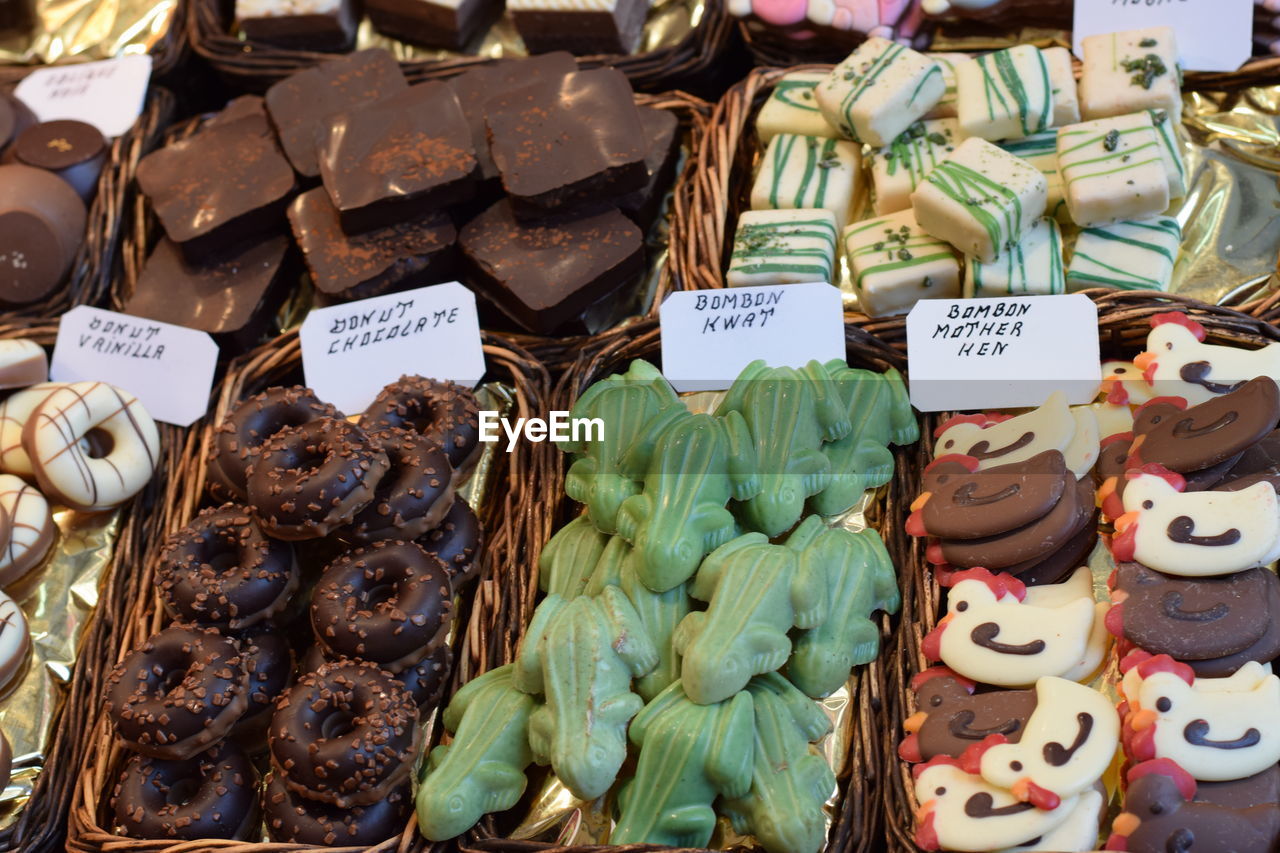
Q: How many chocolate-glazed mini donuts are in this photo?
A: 13